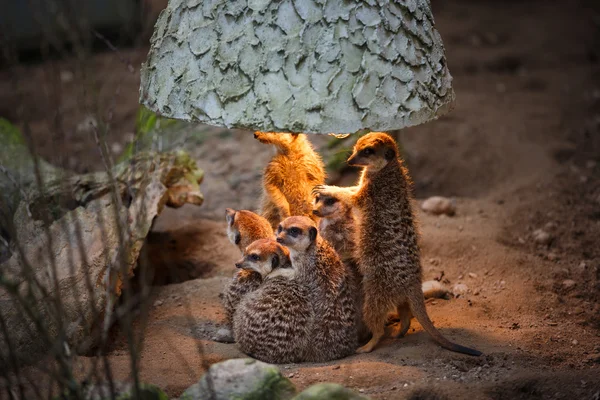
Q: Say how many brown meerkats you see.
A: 6